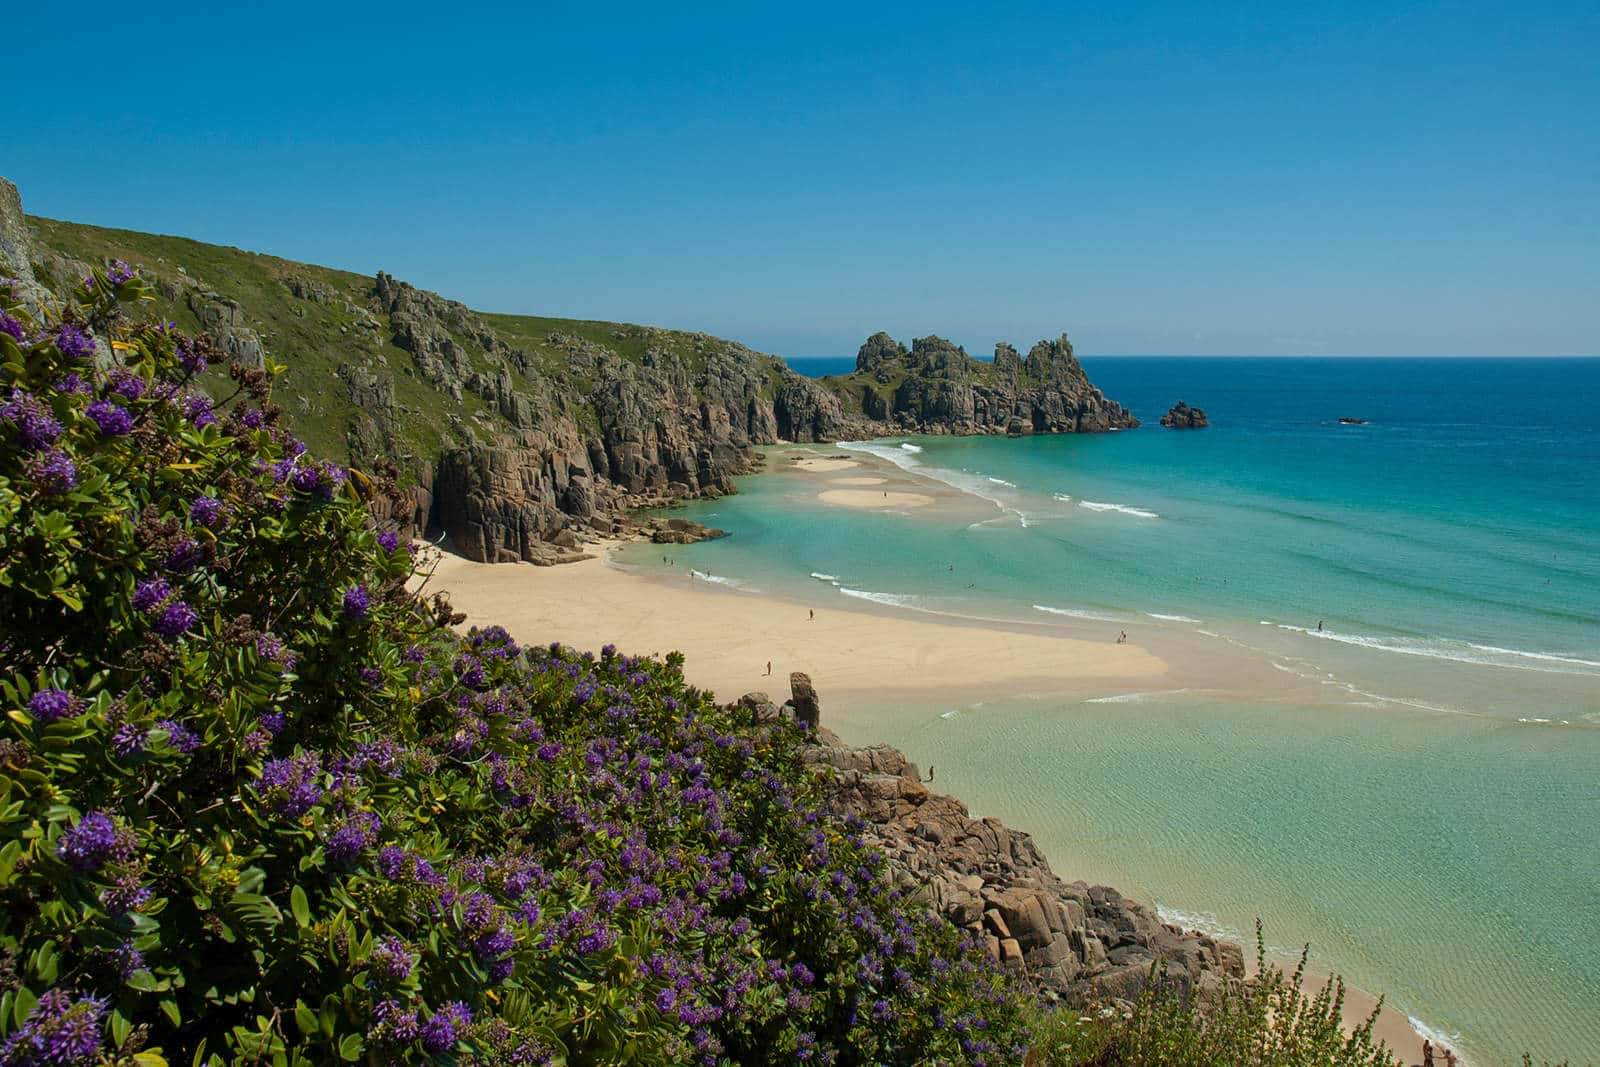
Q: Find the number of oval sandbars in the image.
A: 3